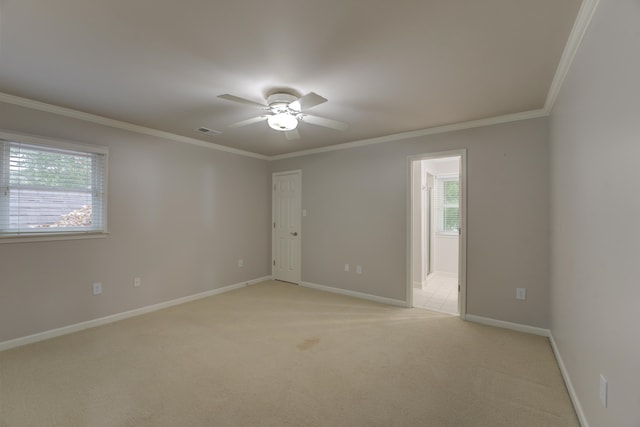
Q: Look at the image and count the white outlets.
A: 7